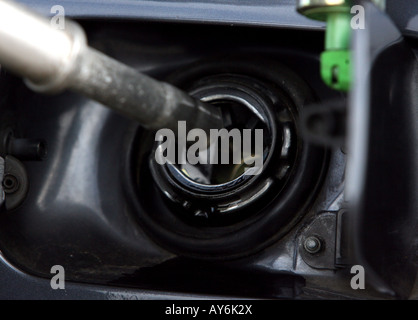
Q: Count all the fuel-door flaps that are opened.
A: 1